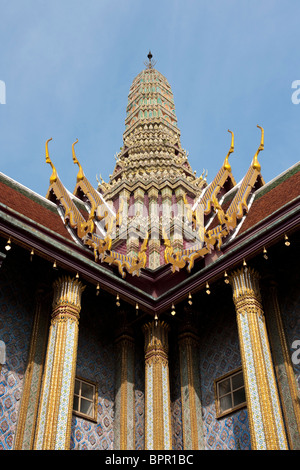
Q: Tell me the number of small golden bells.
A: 15